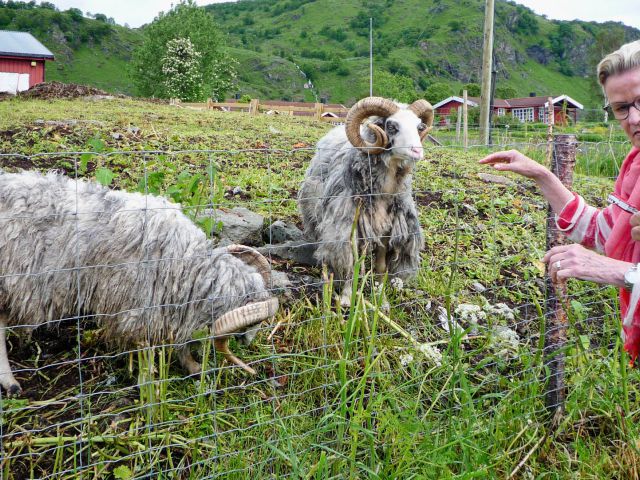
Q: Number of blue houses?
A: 0